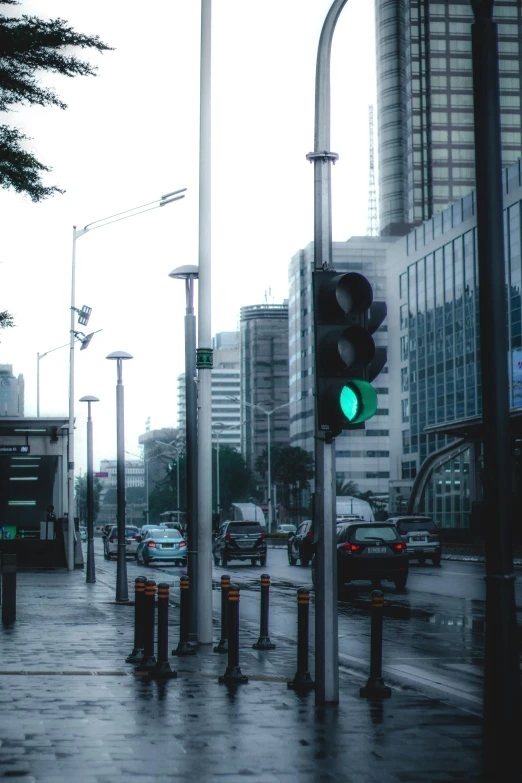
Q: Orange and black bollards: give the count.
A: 9